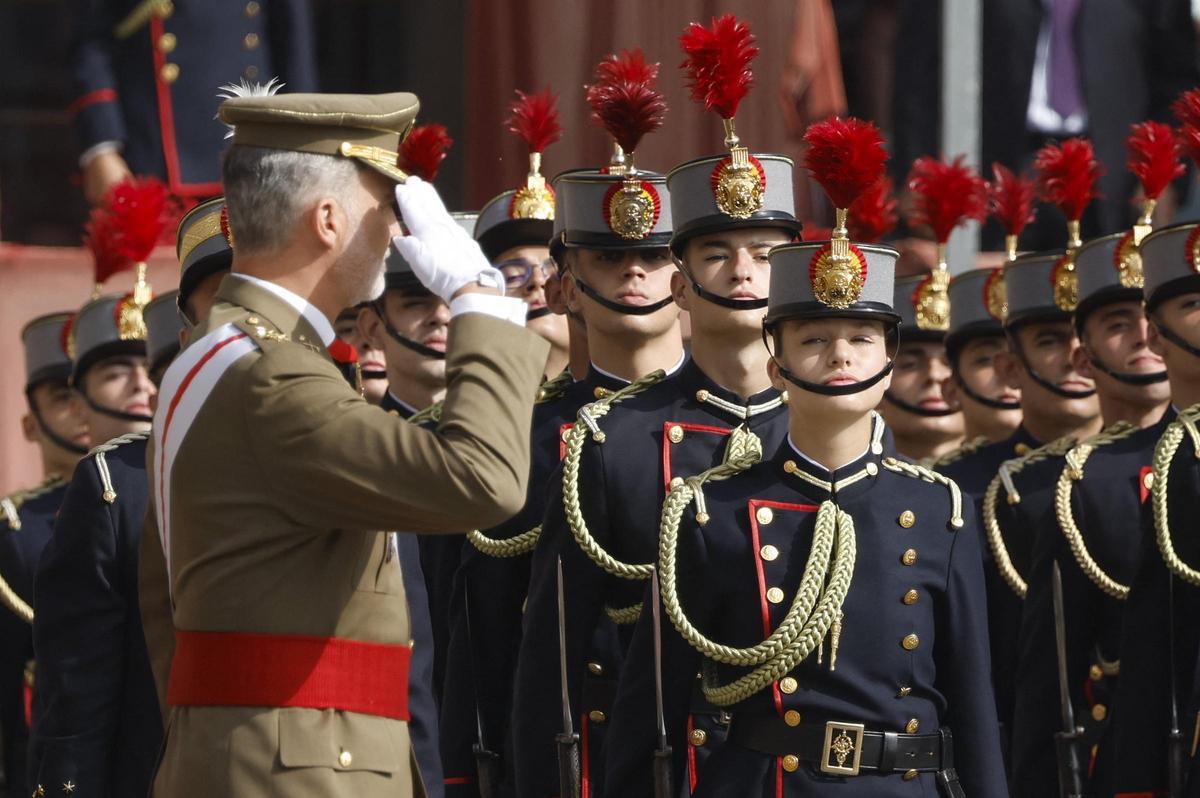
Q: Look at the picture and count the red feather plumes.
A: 14